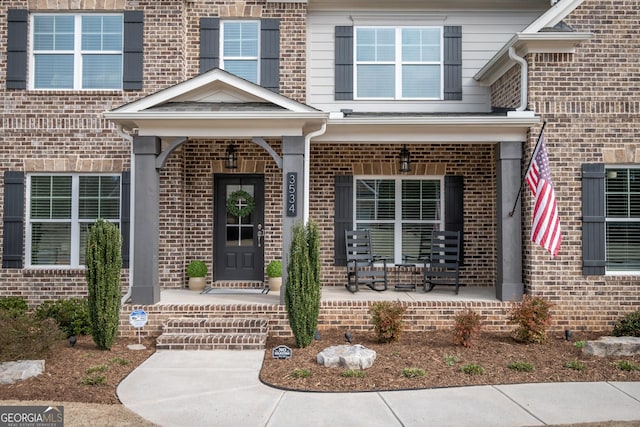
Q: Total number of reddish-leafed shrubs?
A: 3